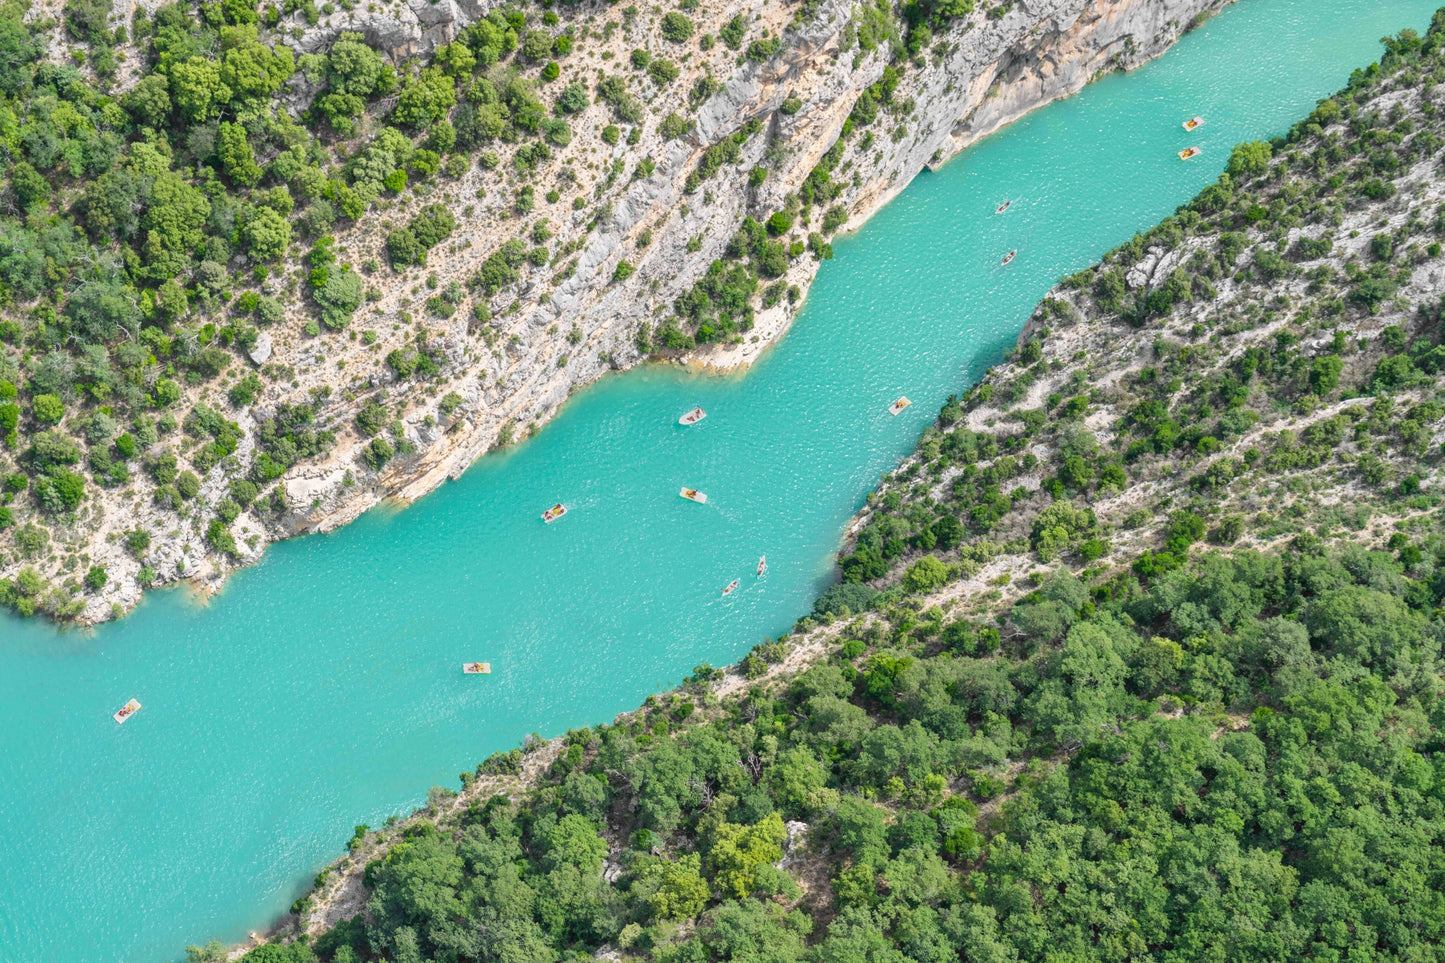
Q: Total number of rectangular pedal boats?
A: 7